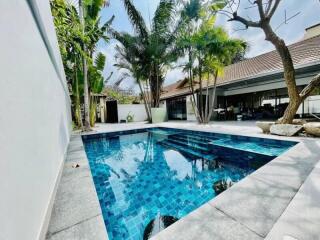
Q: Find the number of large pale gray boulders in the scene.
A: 3